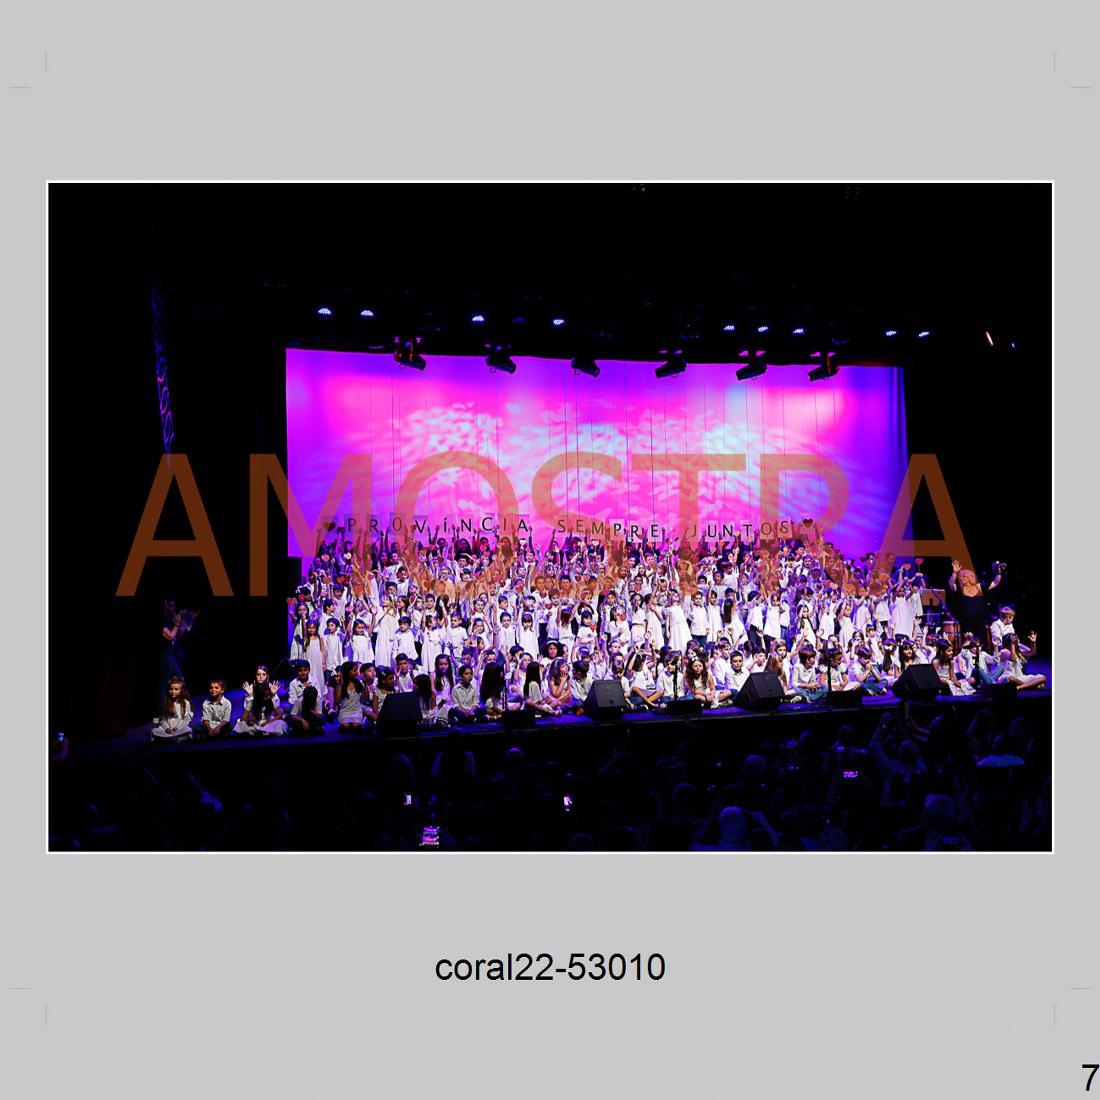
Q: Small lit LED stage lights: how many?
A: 9